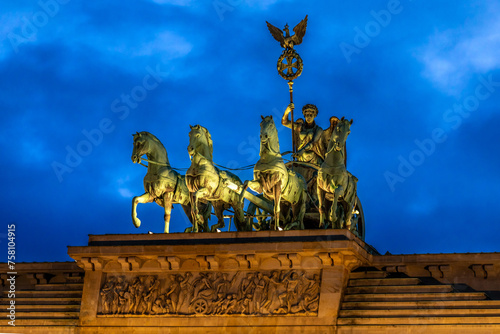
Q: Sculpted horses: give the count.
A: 4